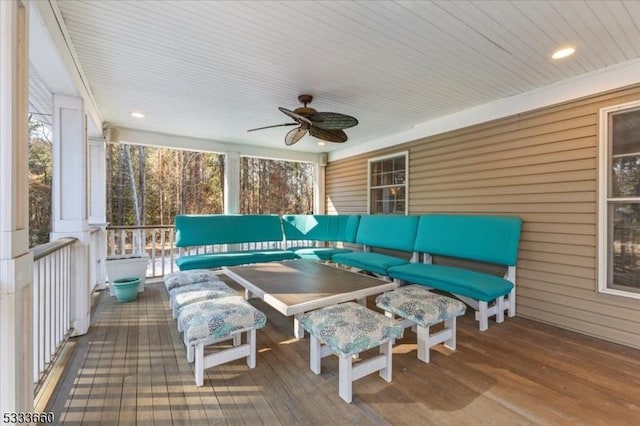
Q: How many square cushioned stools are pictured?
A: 5